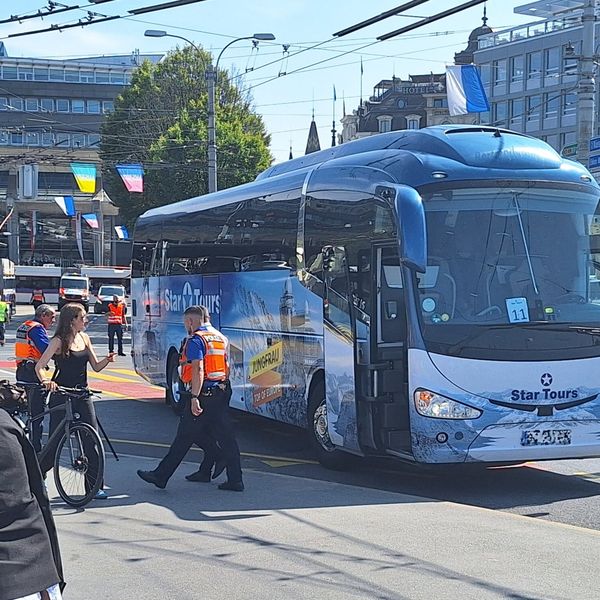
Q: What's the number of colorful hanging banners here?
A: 6